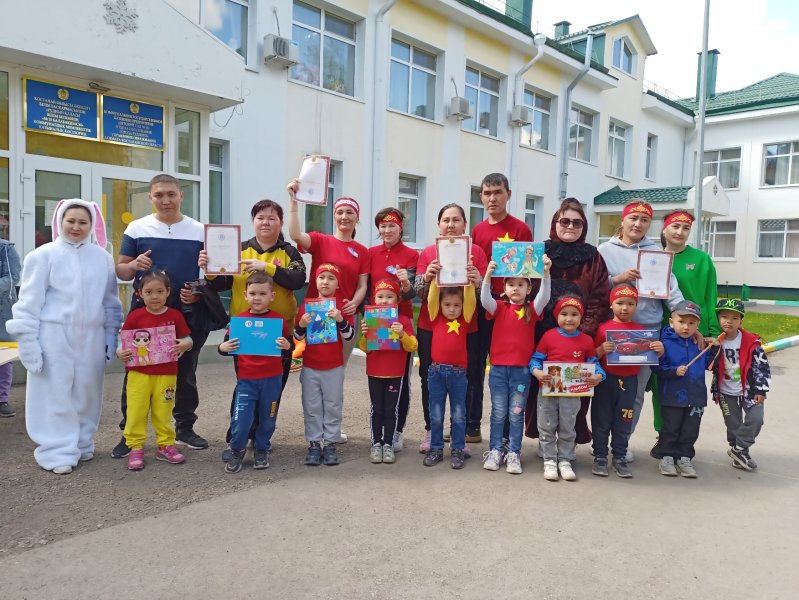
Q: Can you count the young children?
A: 10